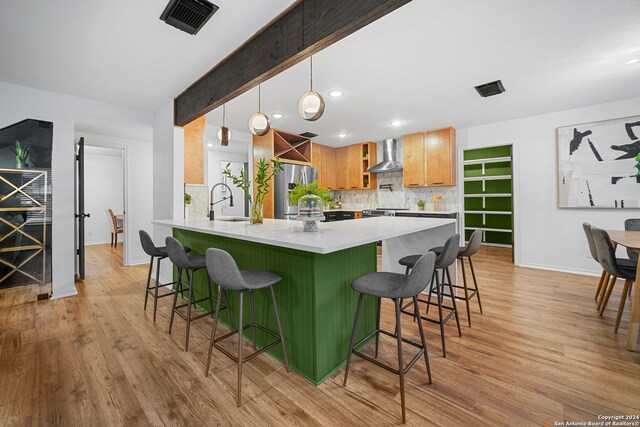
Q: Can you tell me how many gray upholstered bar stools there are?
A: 6